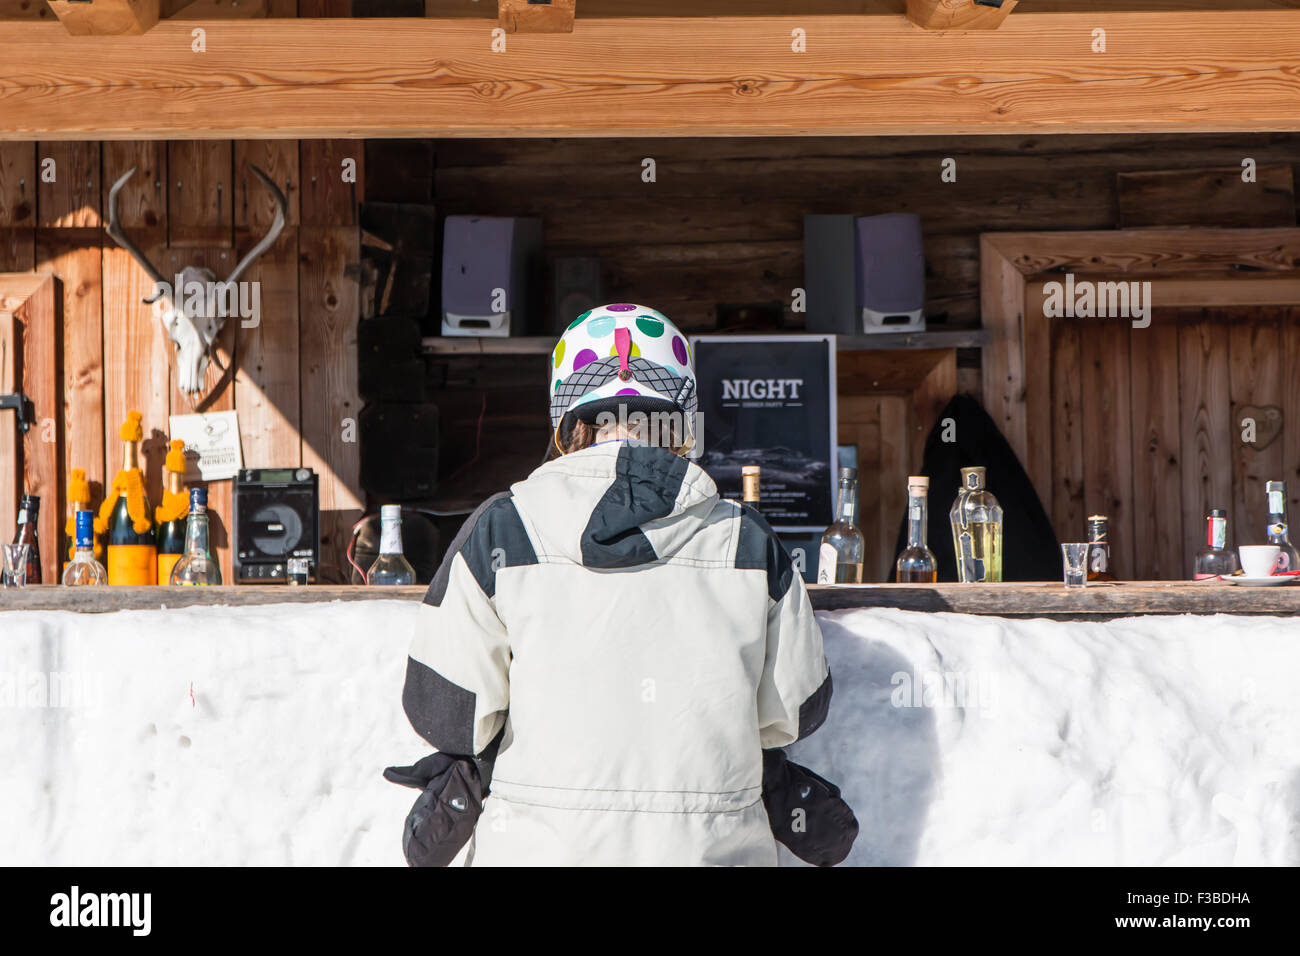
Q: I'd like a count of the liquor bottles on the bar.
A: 14